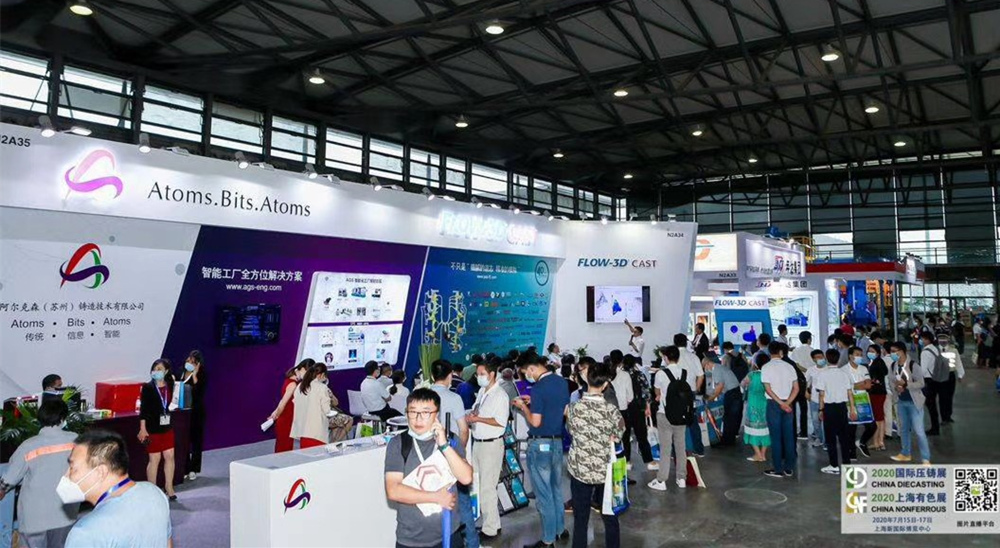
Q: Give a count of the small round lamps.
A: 12